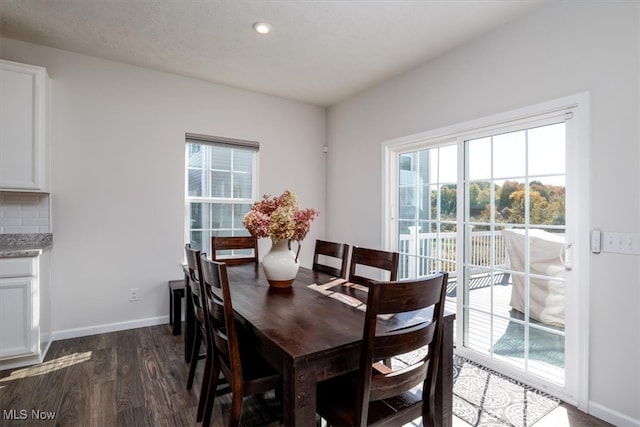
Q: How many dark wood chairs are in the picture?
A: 6